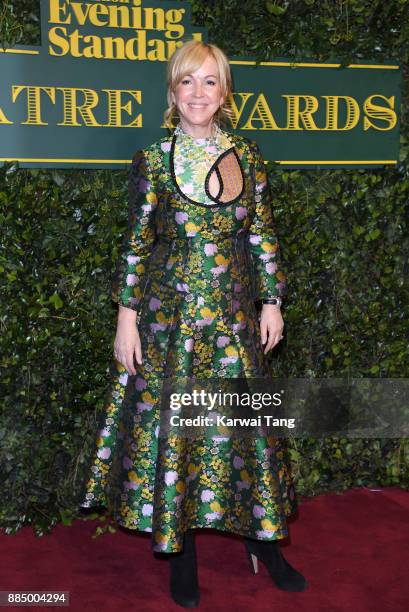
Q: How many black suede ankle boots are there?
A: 2